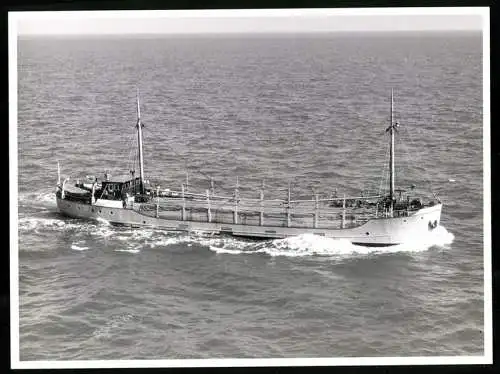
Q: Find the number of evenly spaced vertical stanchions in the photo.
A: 8